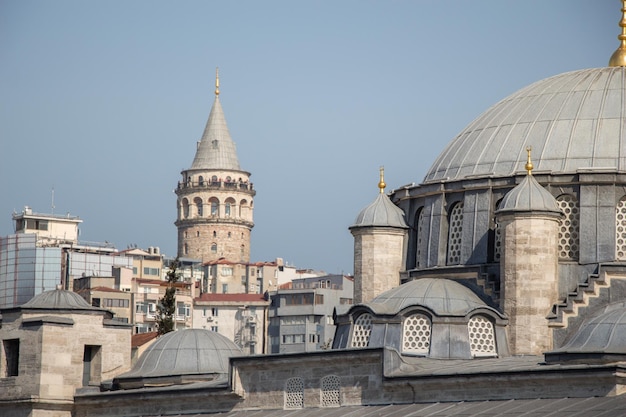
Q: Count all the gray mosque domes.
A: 7